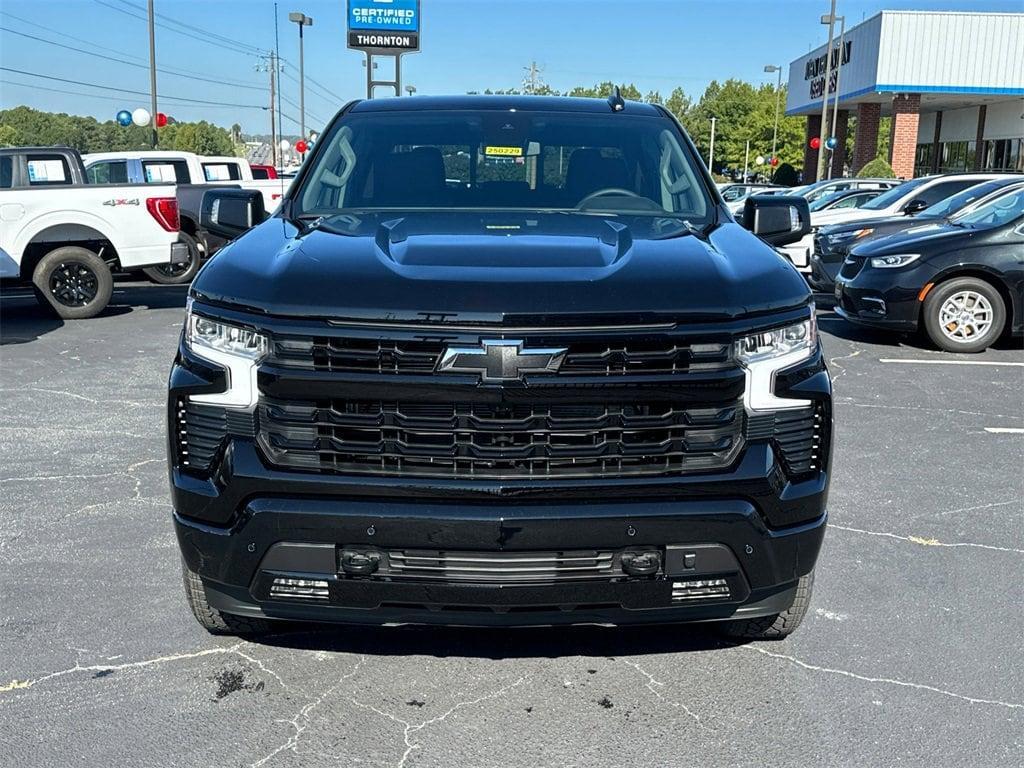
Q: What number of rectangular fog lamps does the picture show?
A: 2